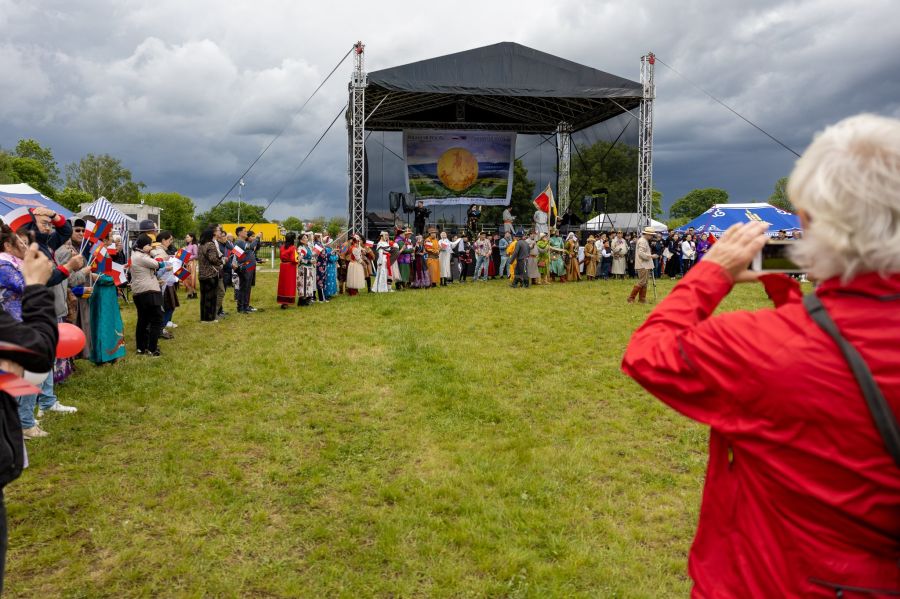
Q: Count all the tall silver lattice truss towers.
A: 3